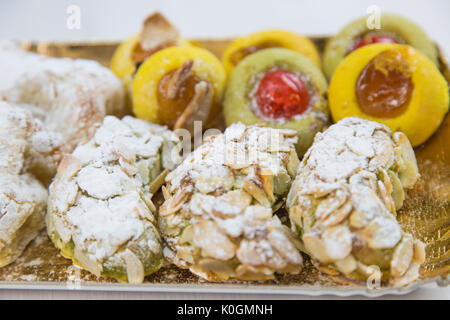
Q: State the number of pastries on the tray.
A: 11